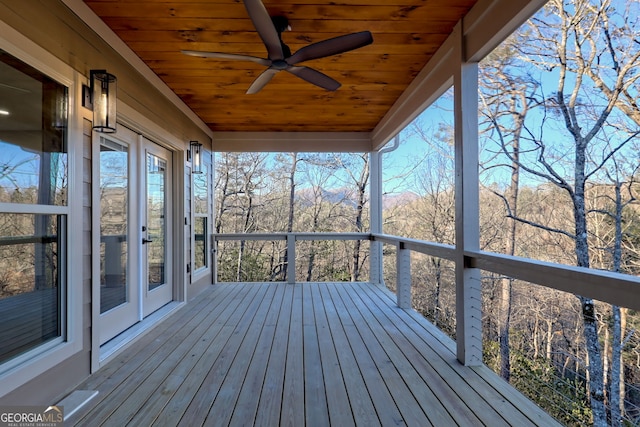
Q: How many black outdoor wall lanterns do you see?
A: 2